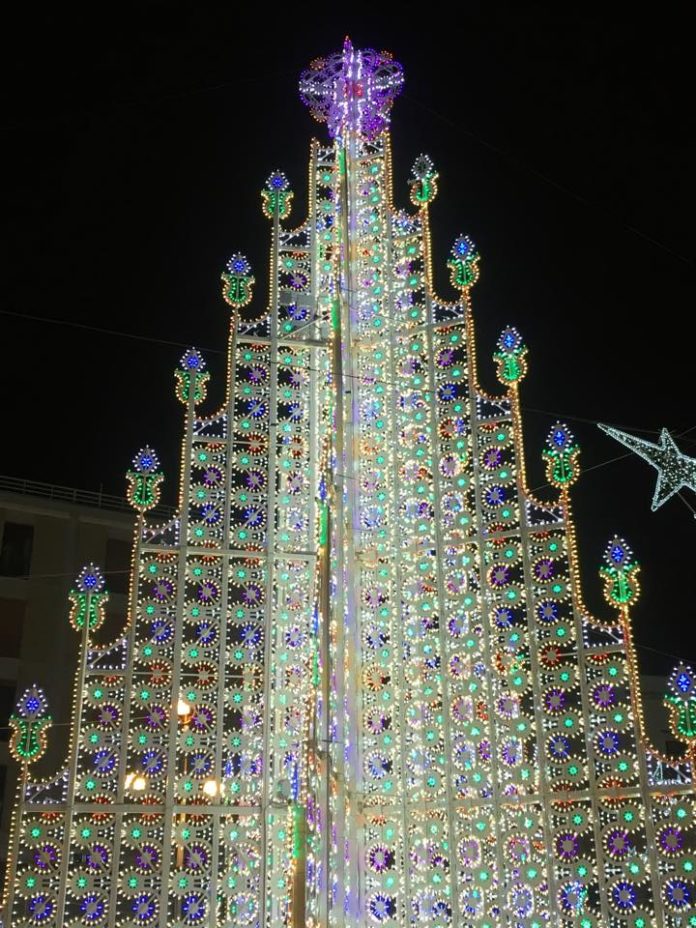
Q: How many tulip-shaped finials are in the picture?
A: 12